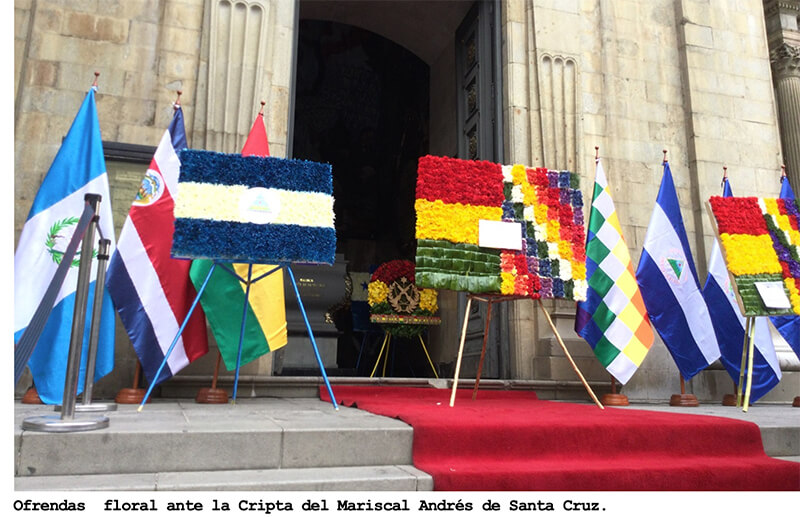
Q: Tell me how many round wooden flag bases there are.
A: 7